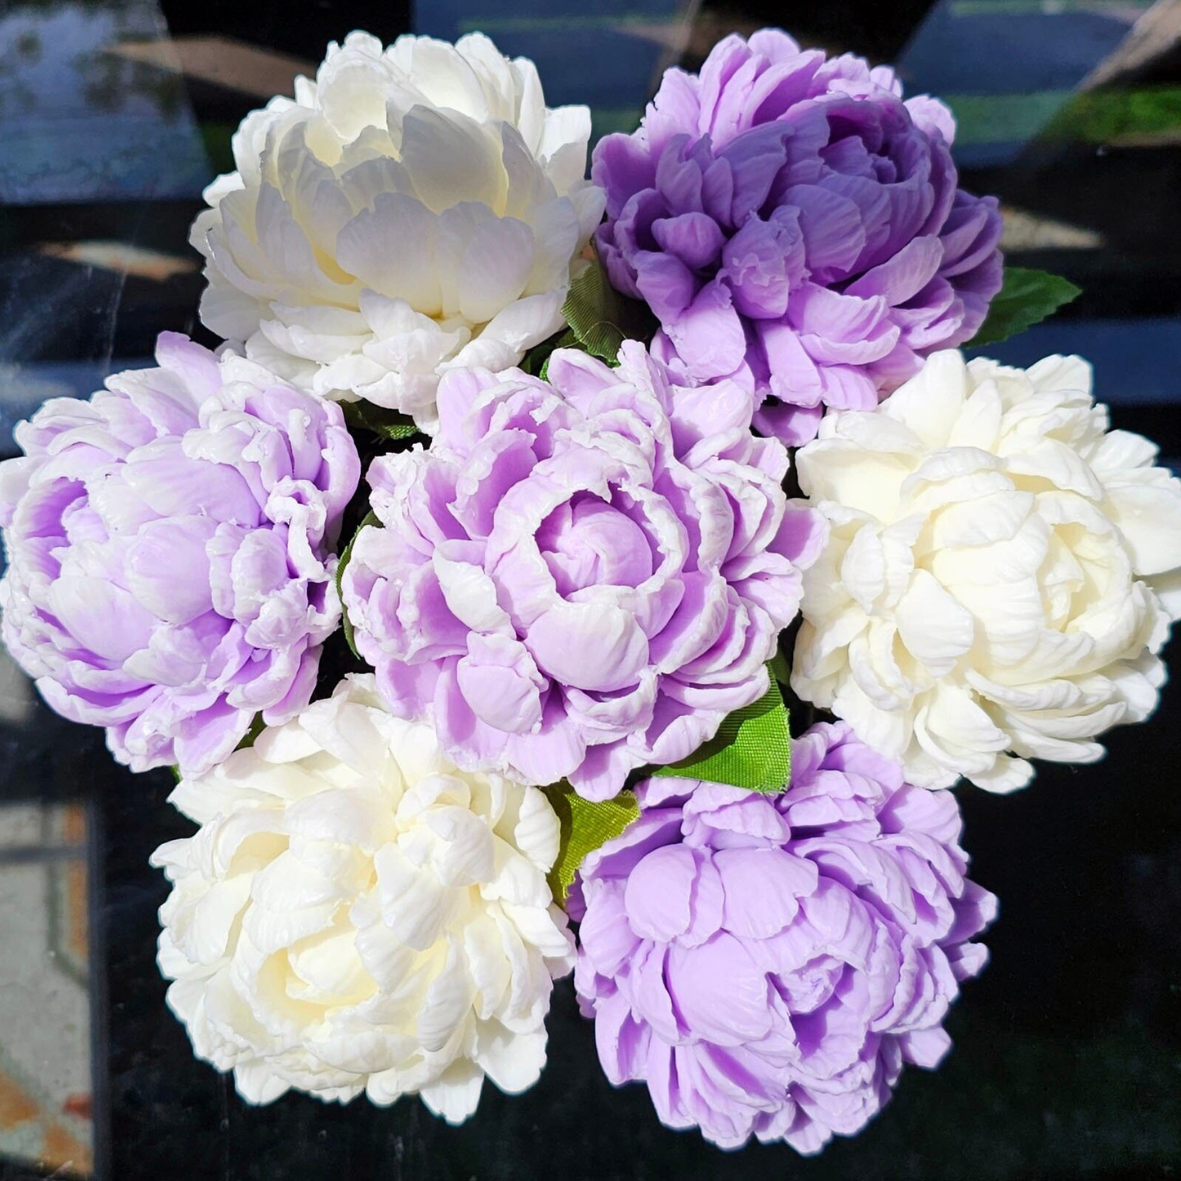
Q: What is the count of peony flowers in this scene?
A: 7